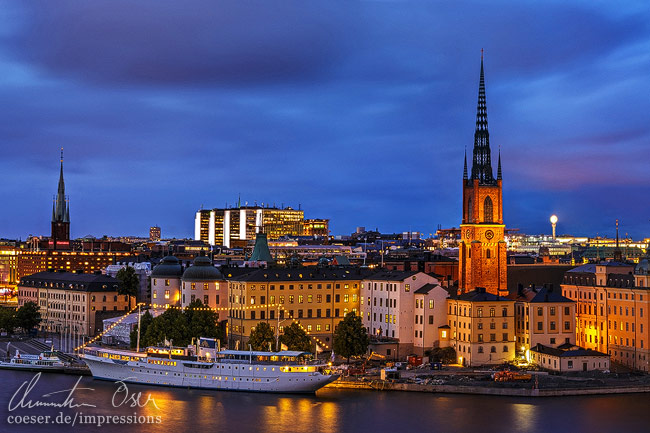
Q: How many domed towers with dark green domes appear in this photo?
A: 2